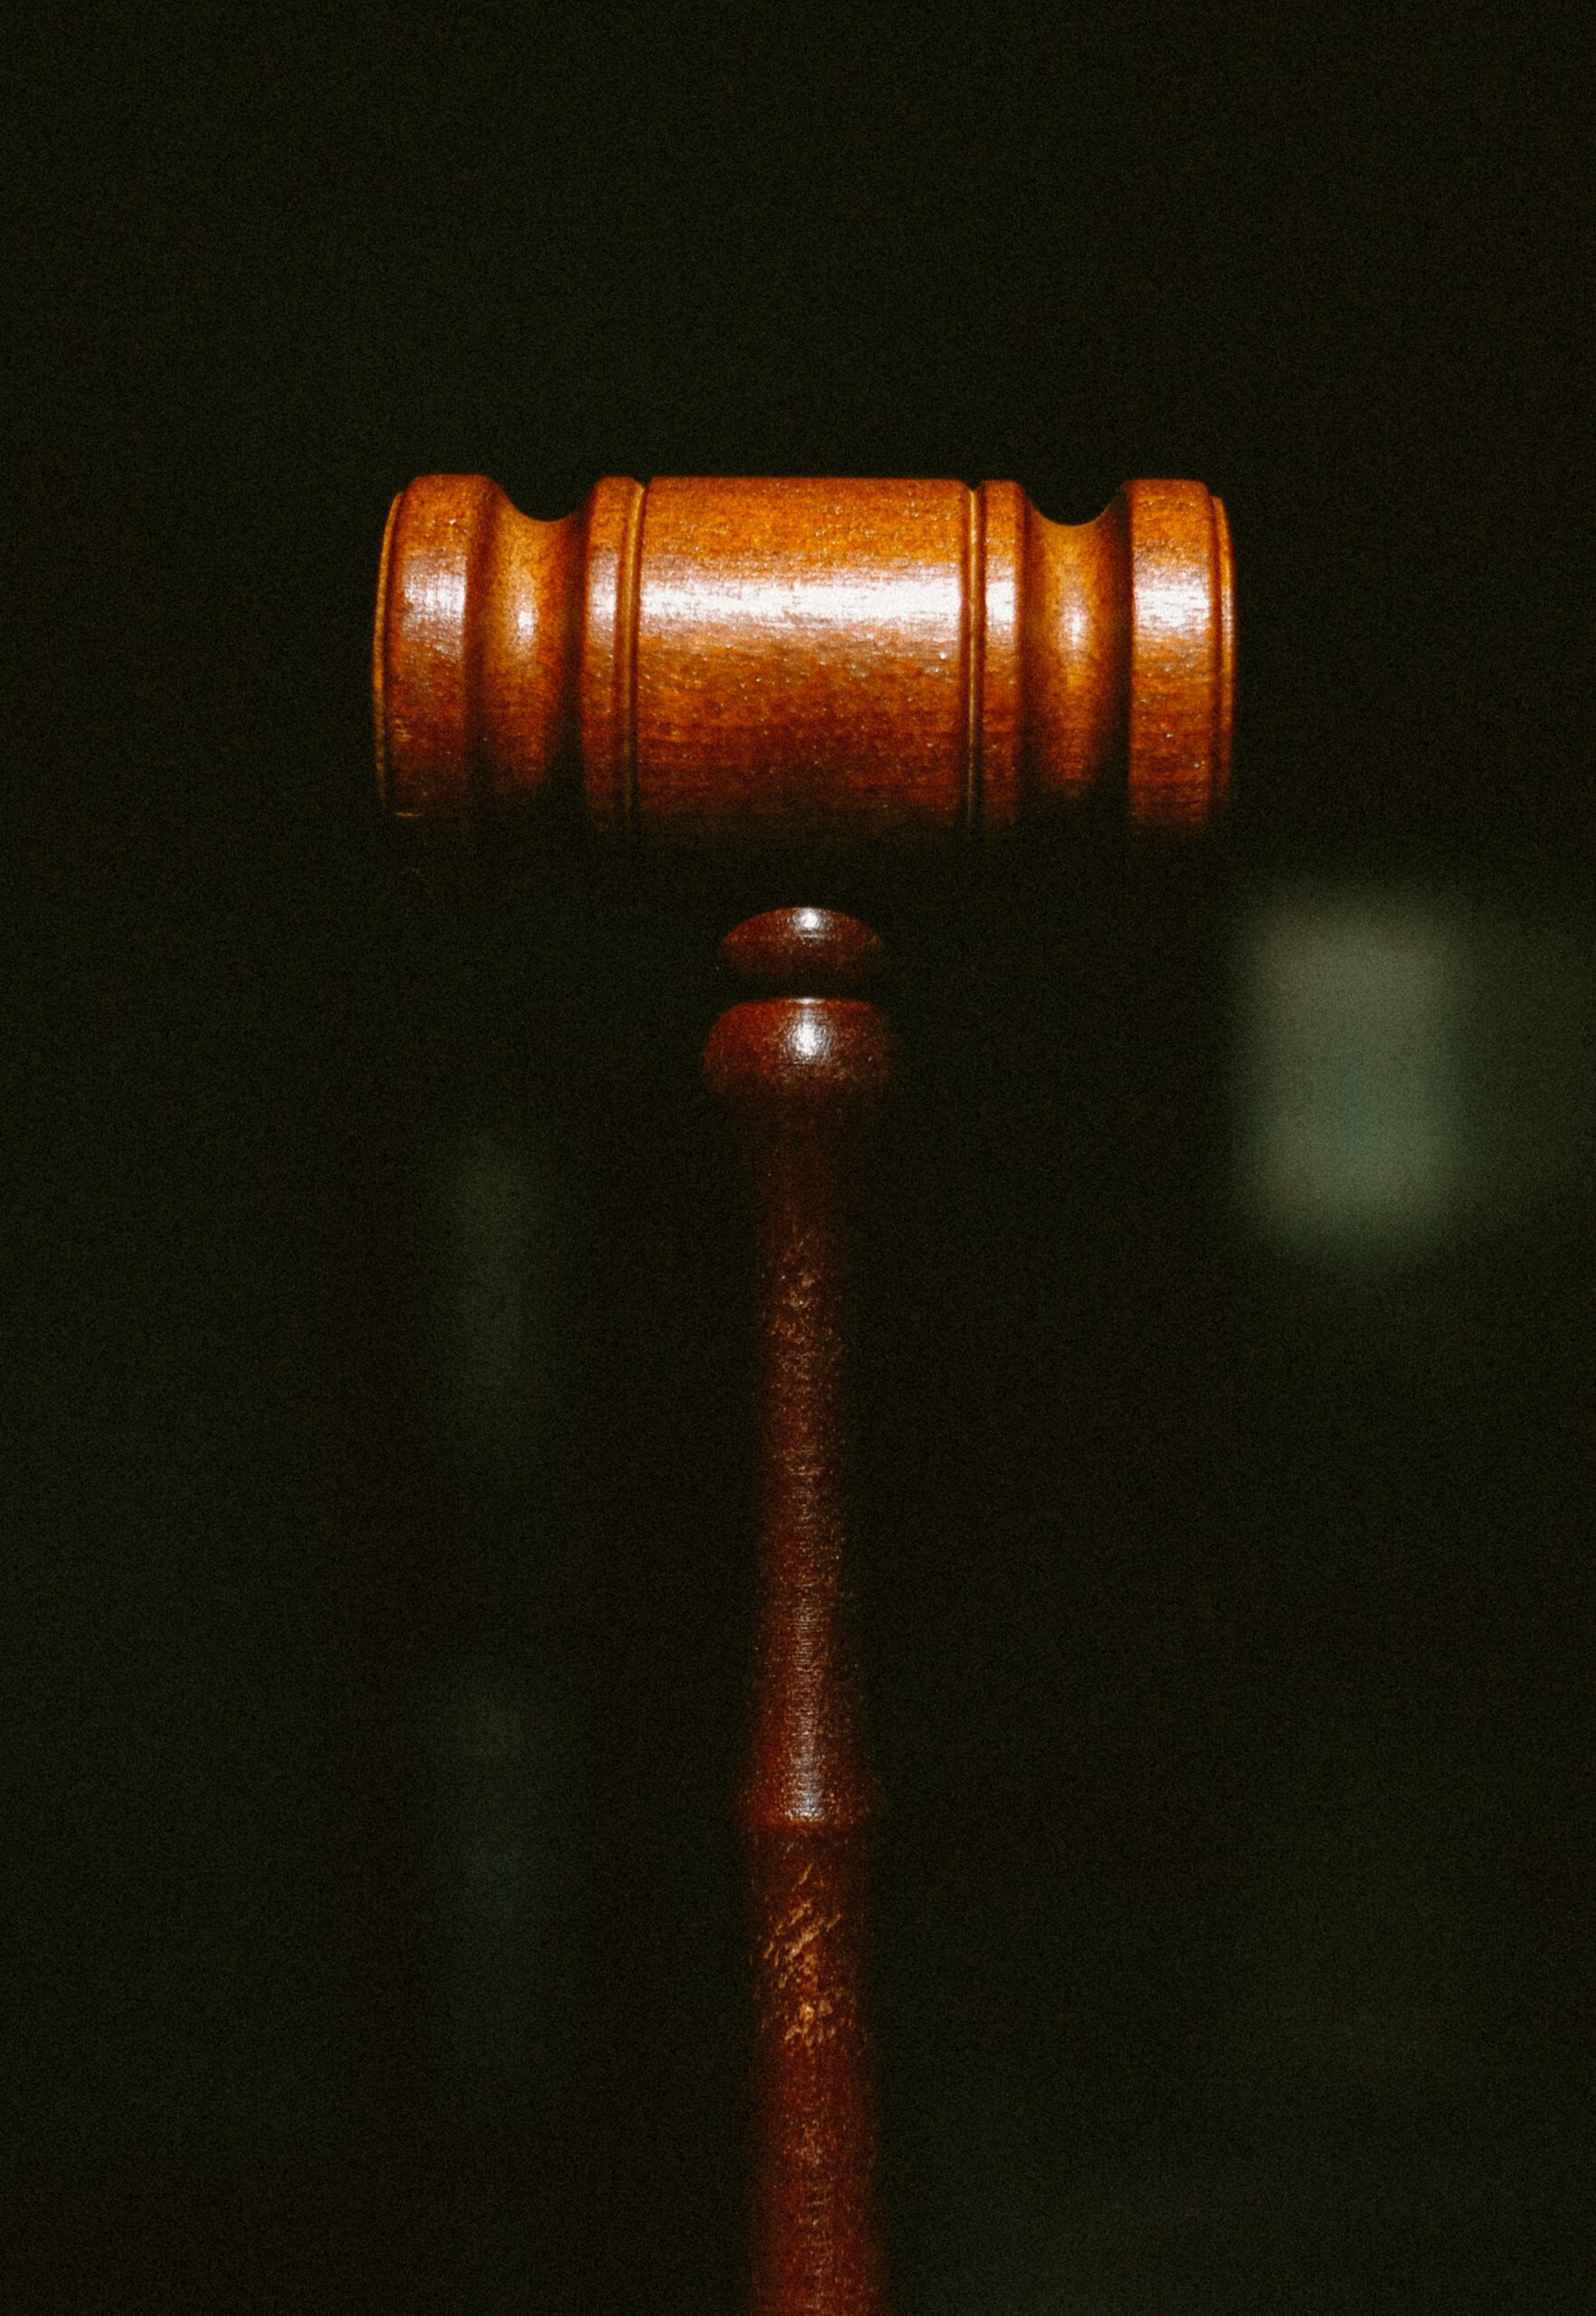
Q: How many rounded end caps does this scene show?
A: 2